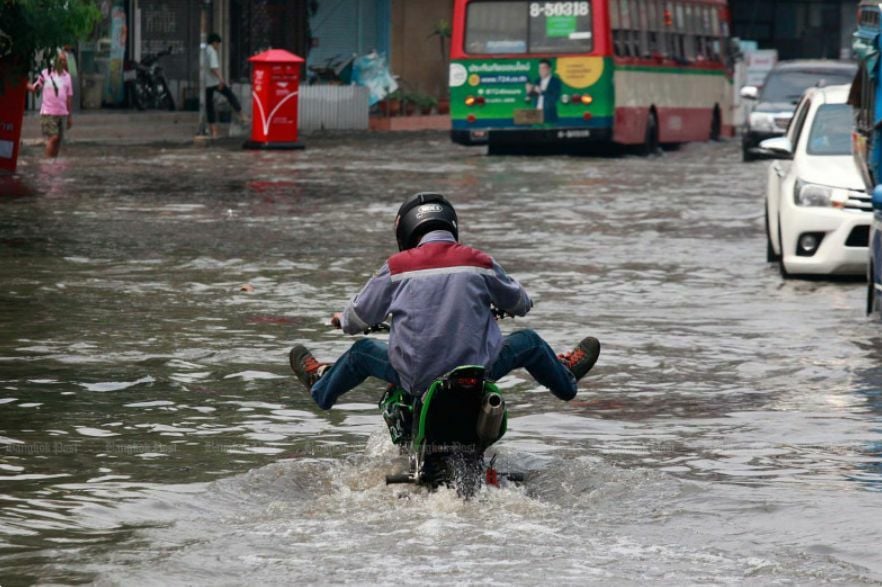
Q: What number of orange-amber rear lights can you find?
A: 2